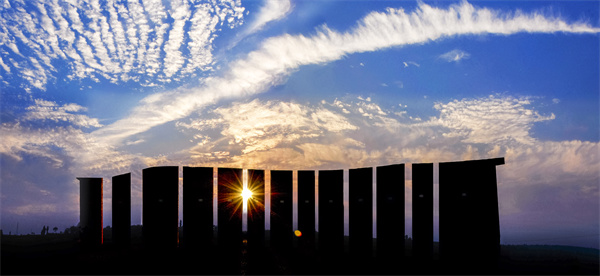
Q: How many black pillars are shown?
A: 13